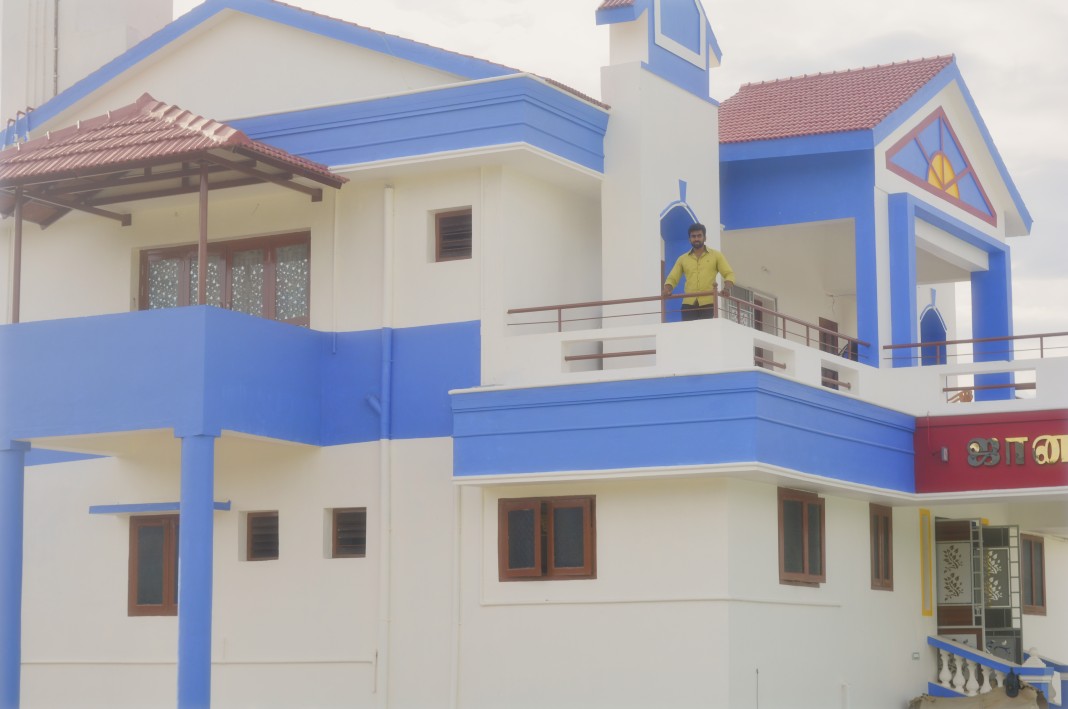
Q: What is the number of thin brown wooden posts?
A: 2